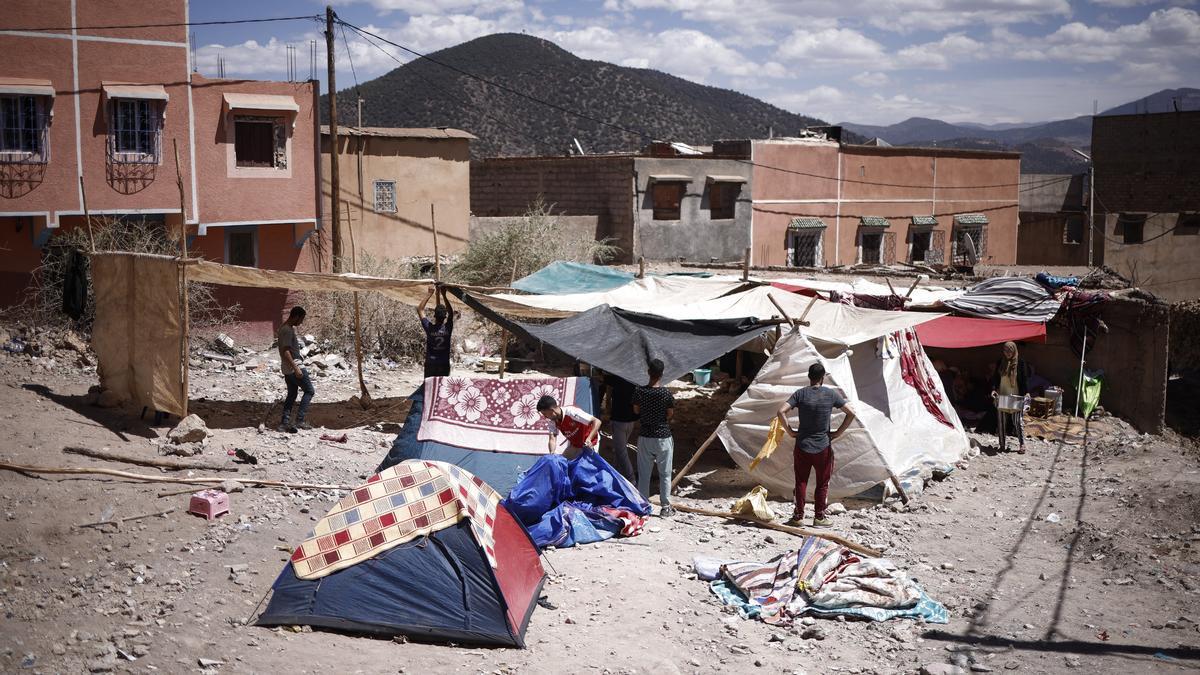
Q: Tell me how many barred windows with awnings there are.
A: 6